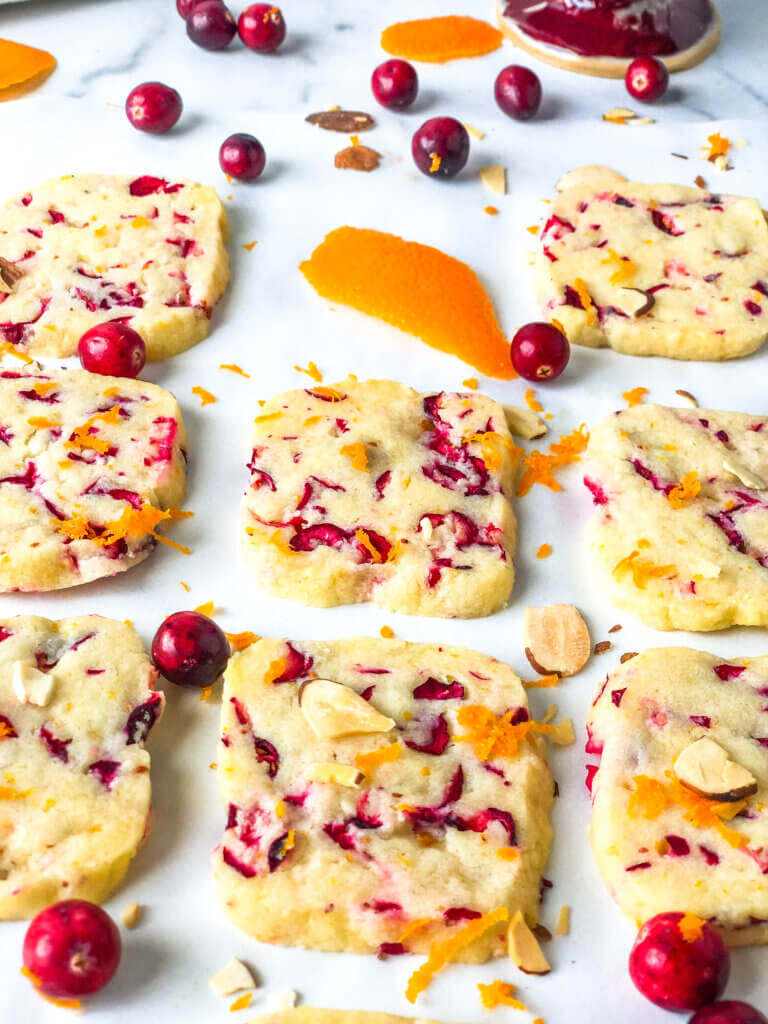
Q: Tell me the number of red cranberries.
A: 15